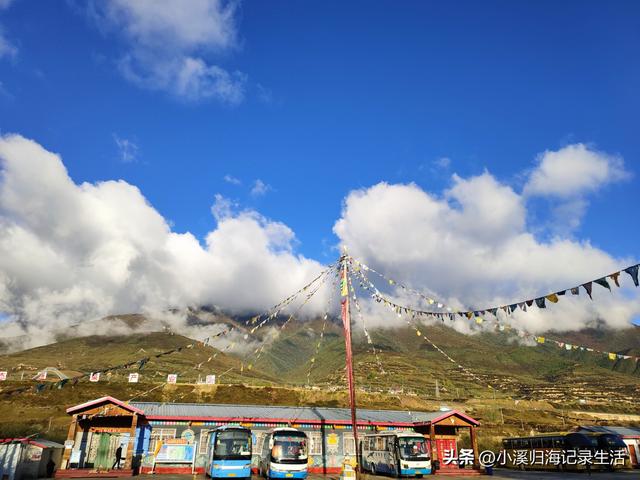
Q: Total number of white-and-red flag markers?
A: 6